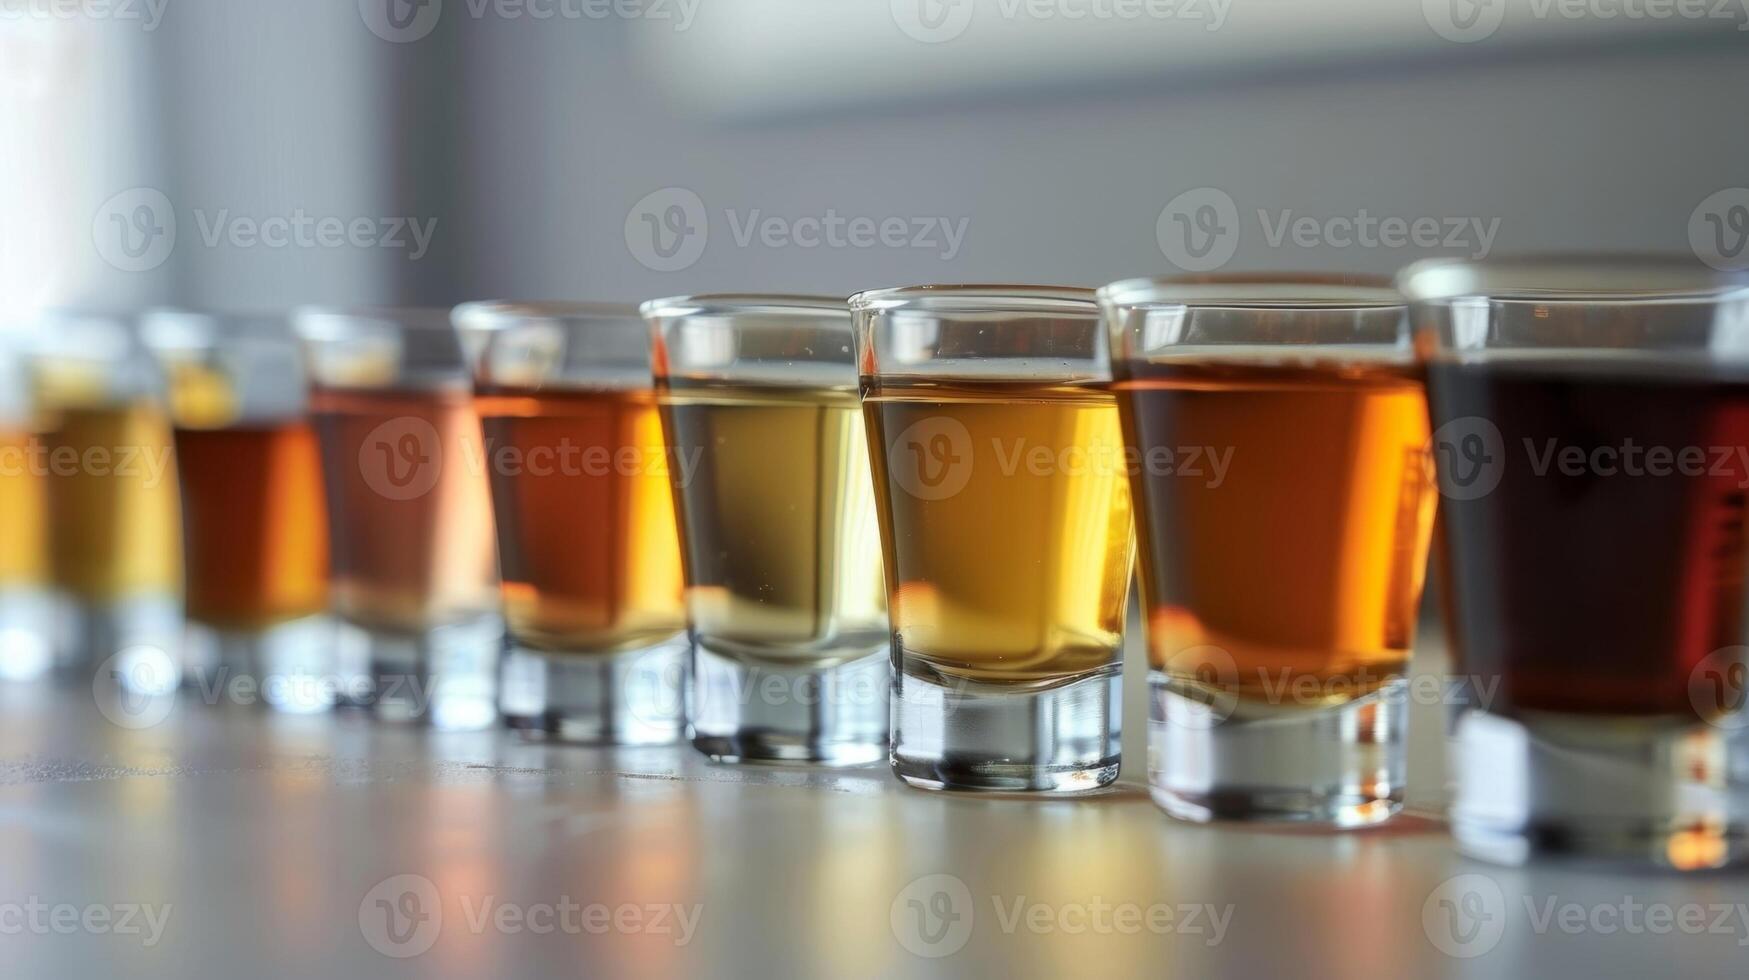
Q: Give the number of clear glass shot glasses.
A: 9